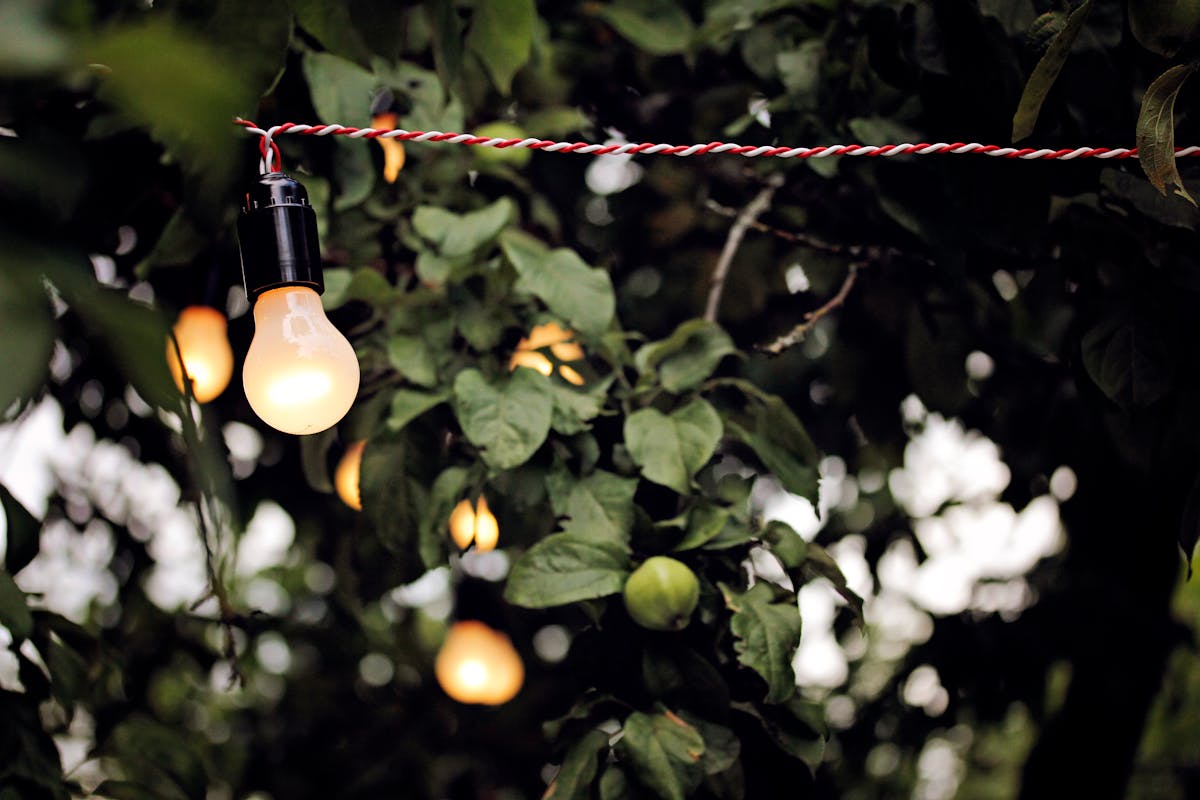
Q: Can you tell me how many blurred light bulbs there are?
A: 6